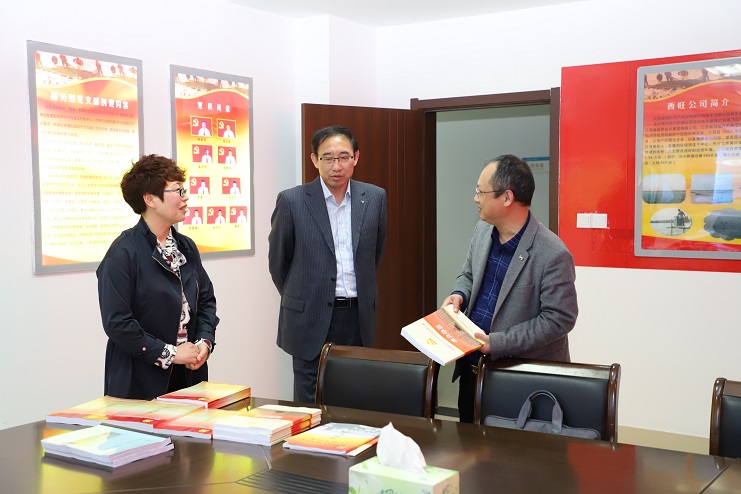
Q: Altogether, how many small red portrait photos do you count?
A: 9